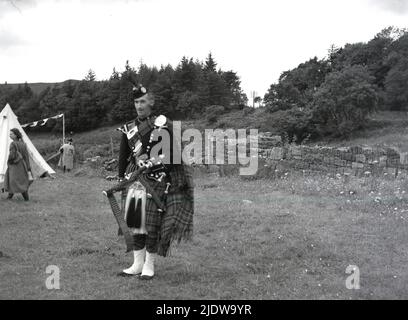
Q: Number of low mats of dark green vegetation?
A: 0